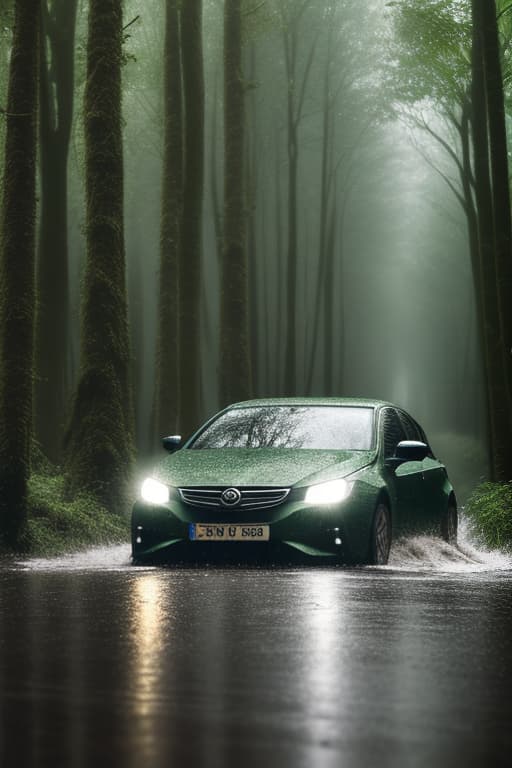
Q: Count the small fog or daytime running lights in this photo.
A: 4